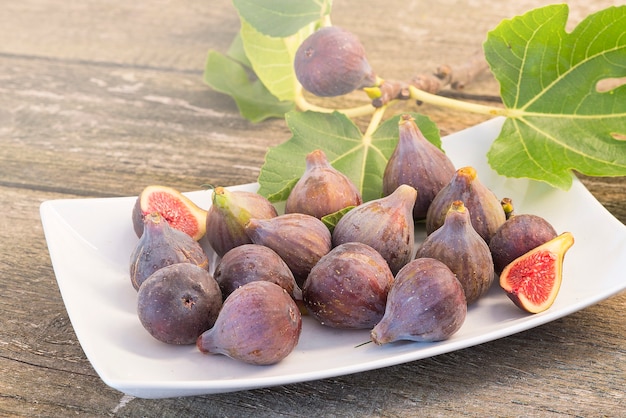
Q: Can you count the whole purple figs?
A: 15